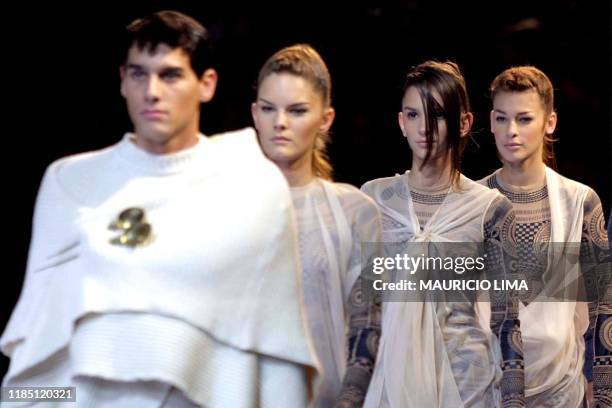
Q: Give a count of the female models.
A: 3